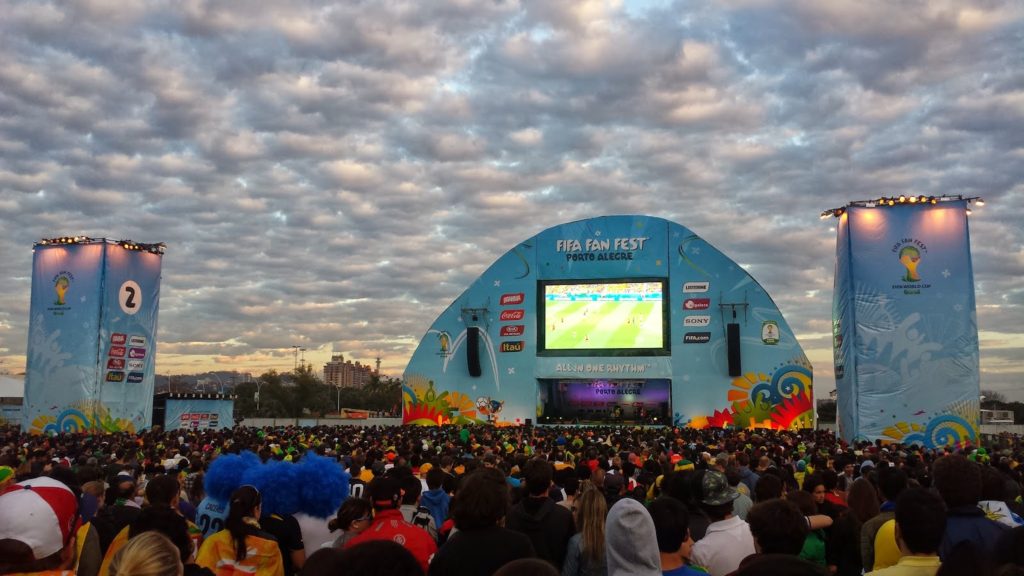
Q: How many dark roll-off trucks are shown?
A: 0